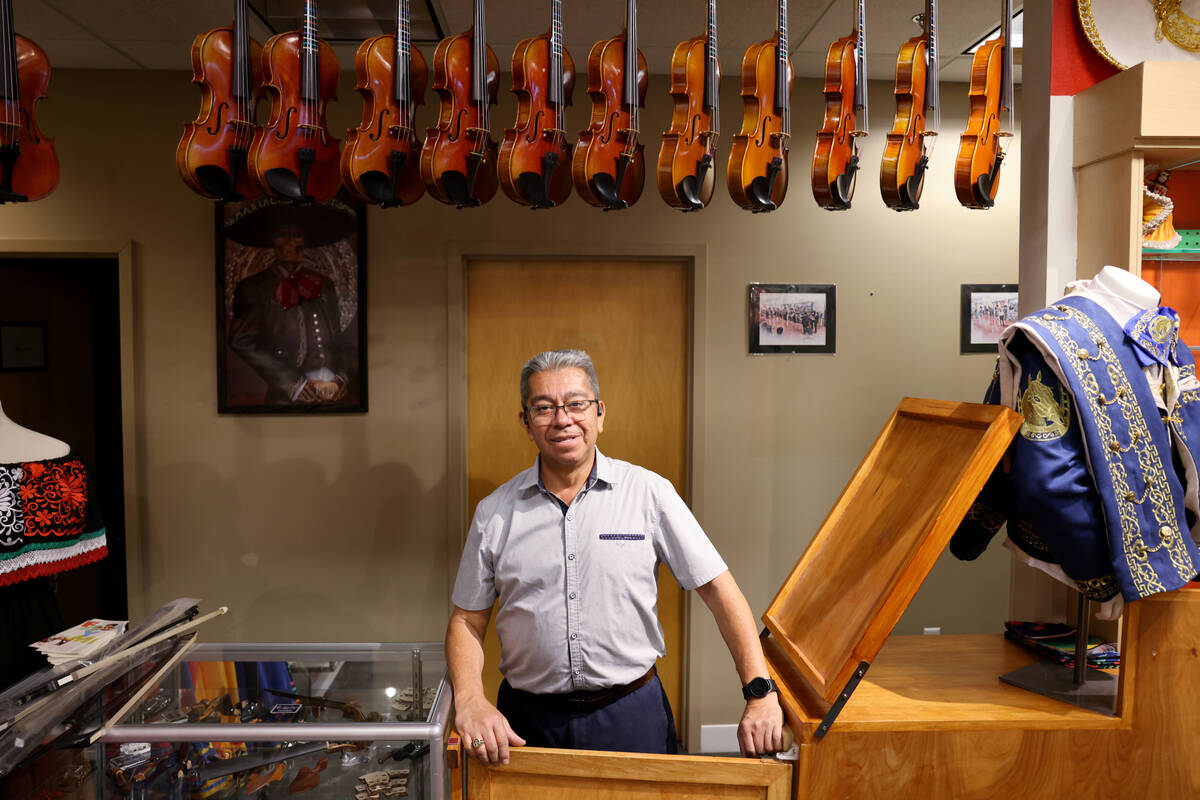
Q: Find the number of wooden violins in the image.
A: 12